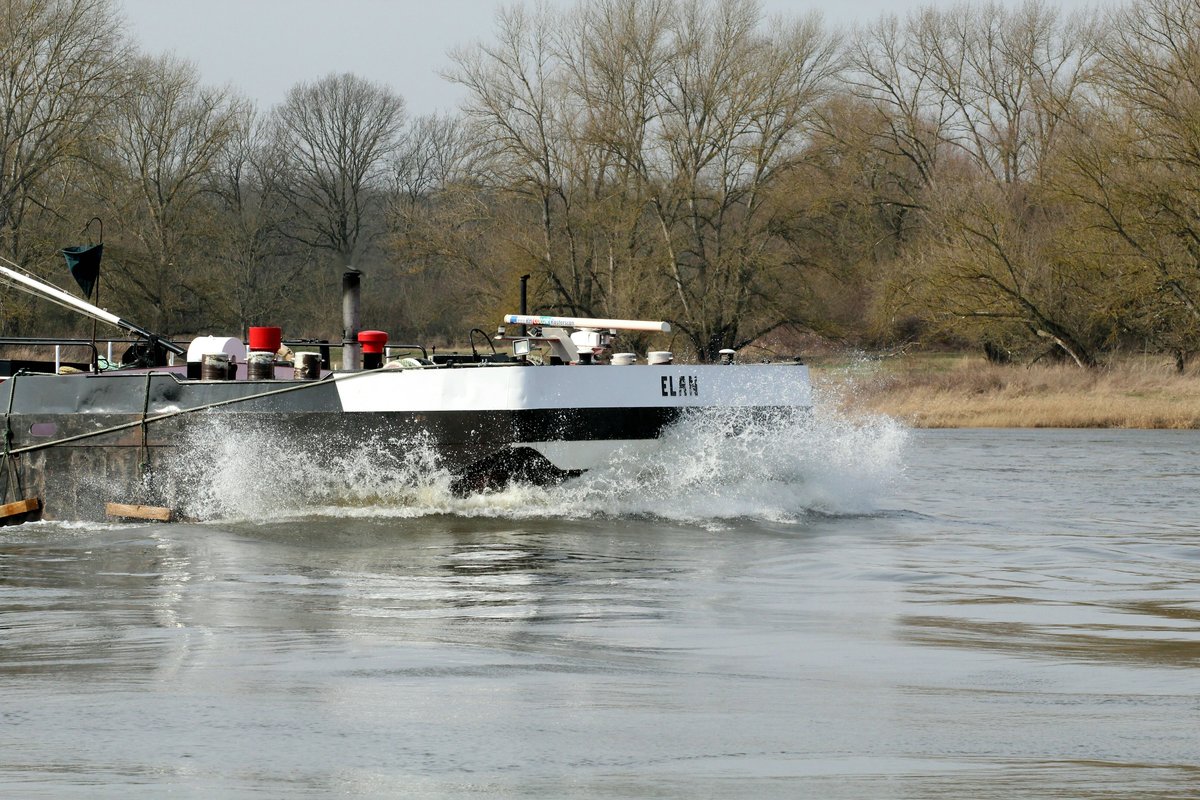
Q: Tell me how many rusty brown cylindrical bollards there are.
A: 3